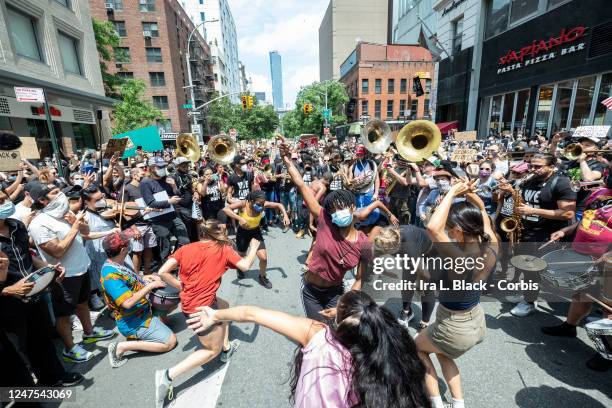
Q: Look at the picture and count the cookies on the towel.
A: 0